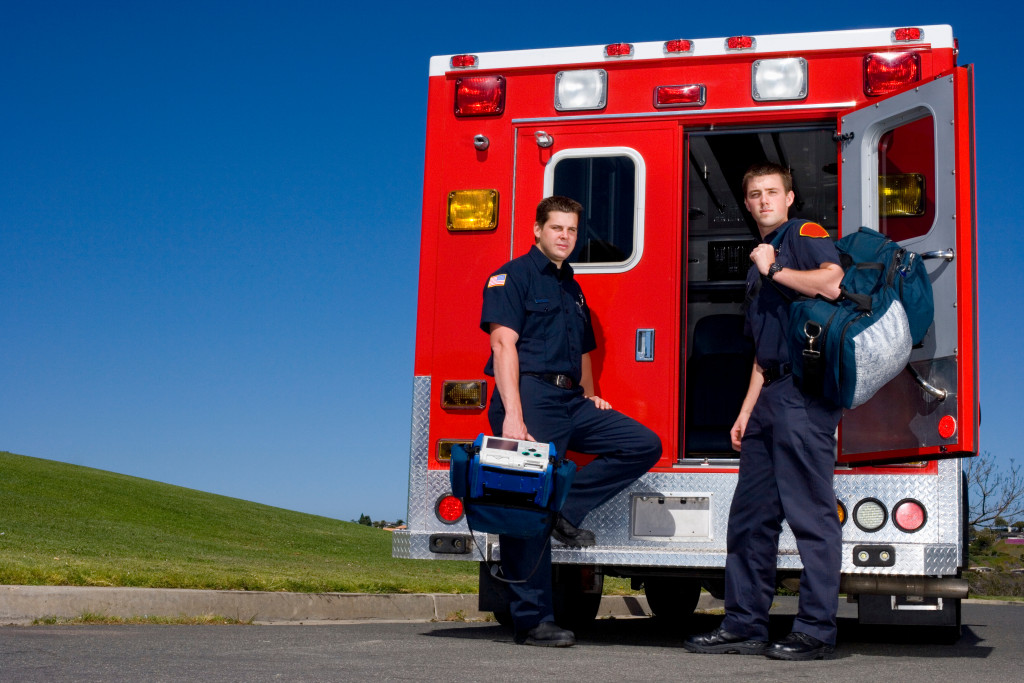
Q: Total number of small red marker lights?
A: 5